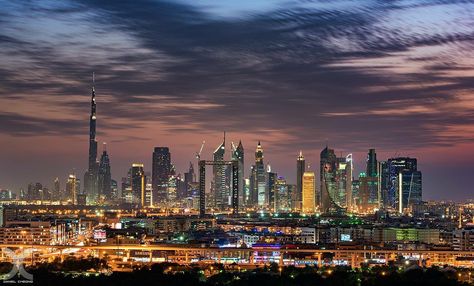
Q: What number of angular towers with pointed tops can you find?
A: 2